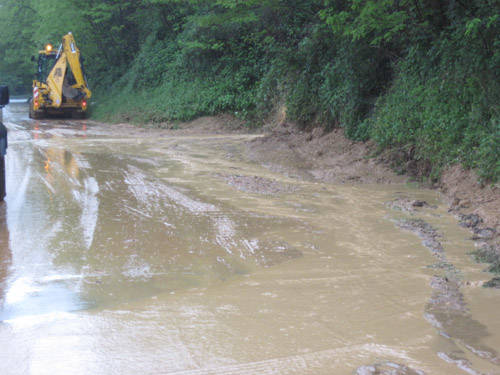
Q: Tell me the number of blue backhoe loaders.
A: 0